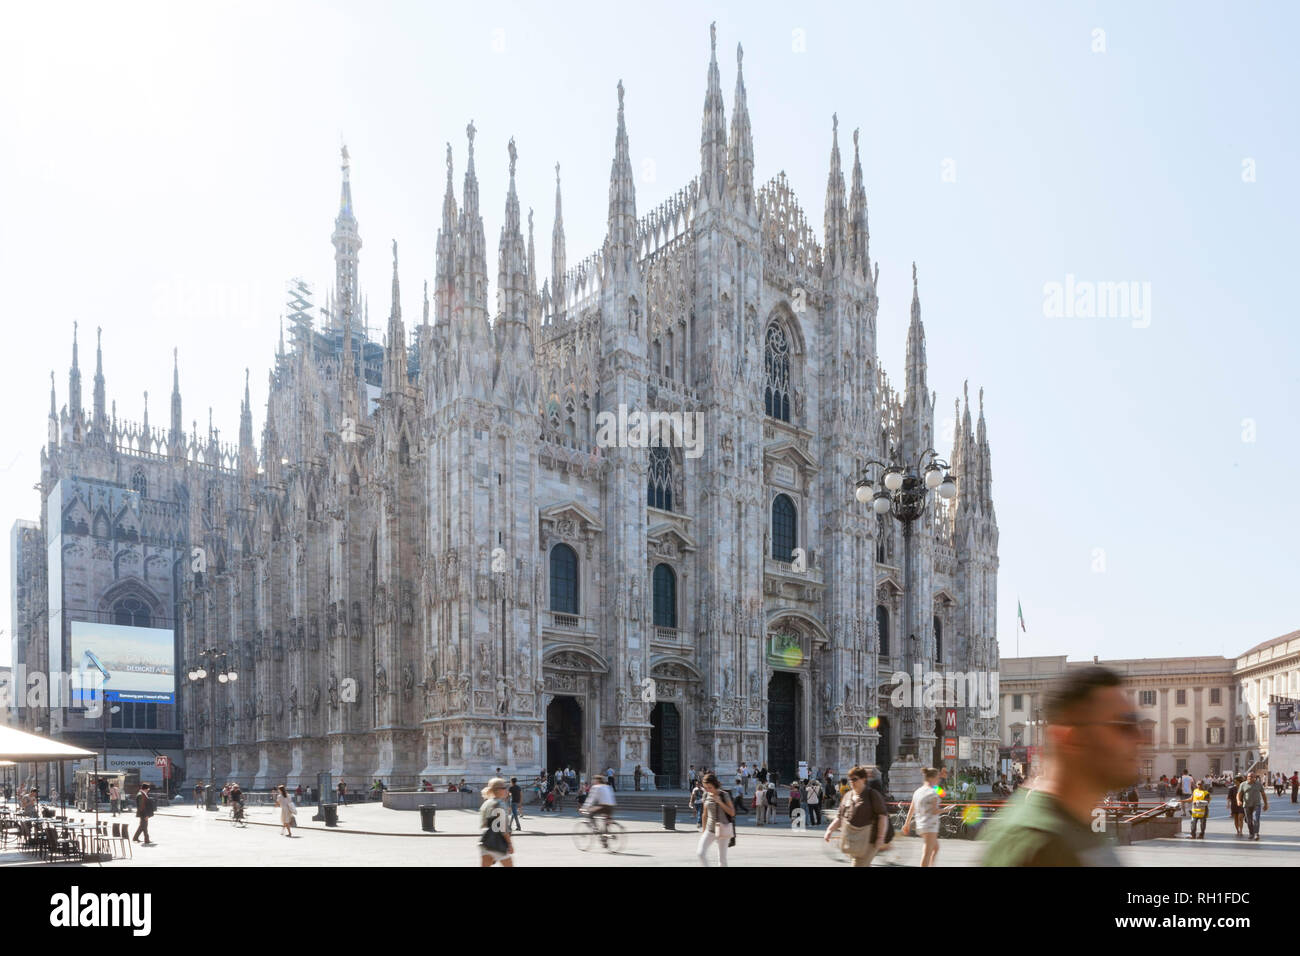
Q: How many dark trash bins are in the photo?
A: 3